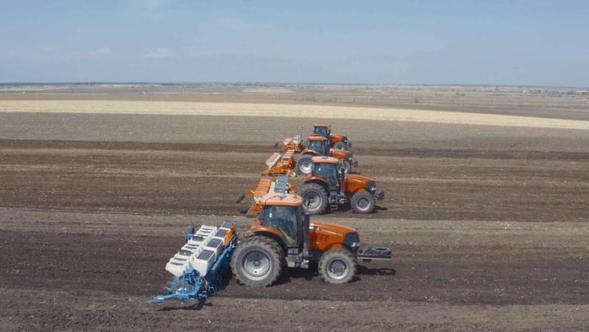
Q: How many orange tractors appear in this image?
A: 4